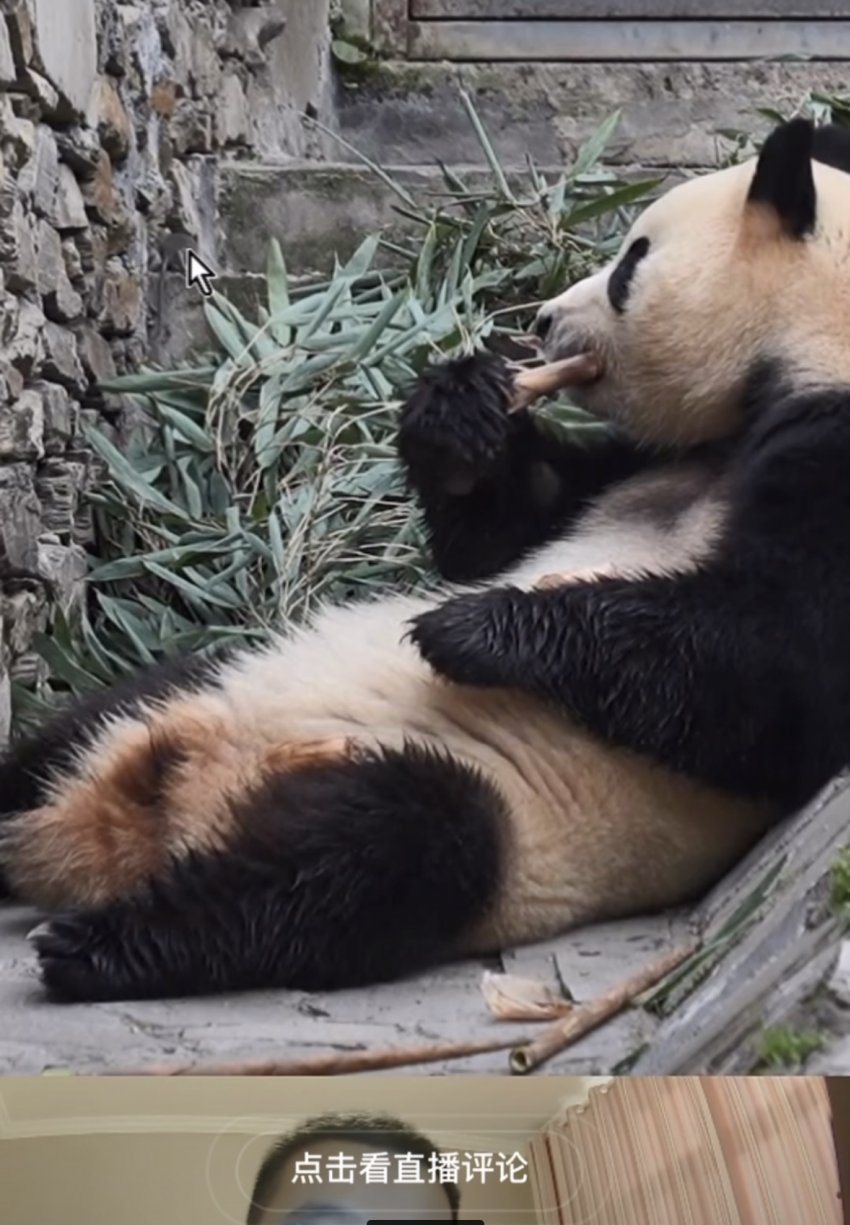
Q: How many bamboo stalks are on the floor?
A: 2